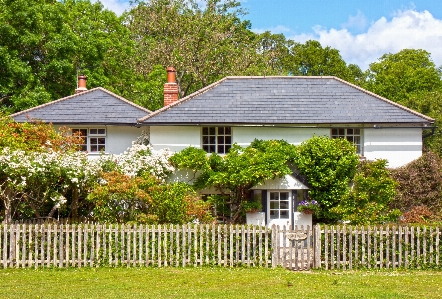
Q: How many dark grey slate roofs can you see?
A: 2